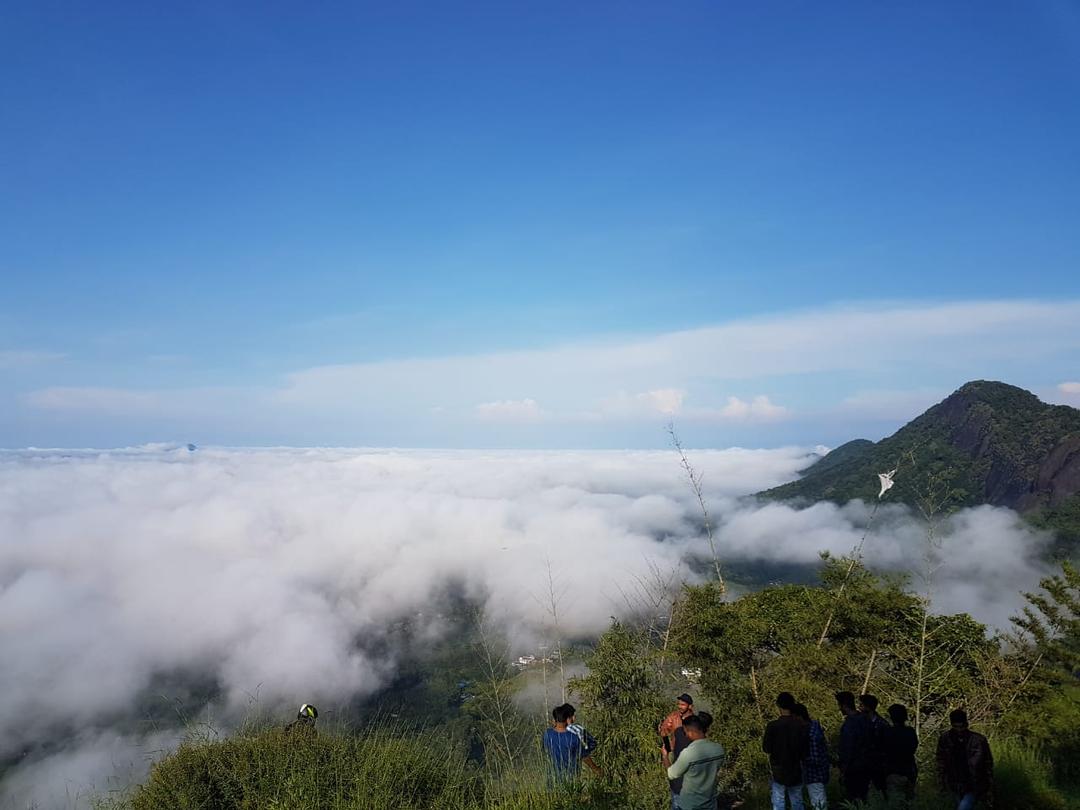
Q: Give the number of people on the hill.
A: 12